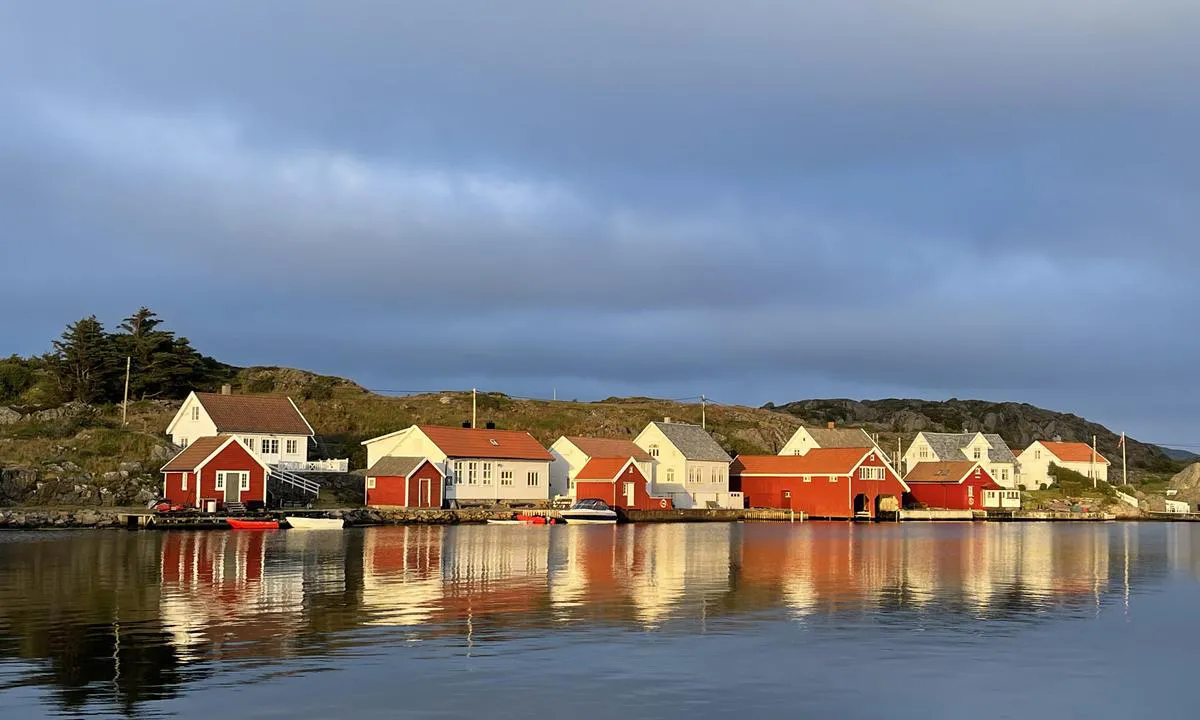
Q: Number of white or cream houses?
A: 7